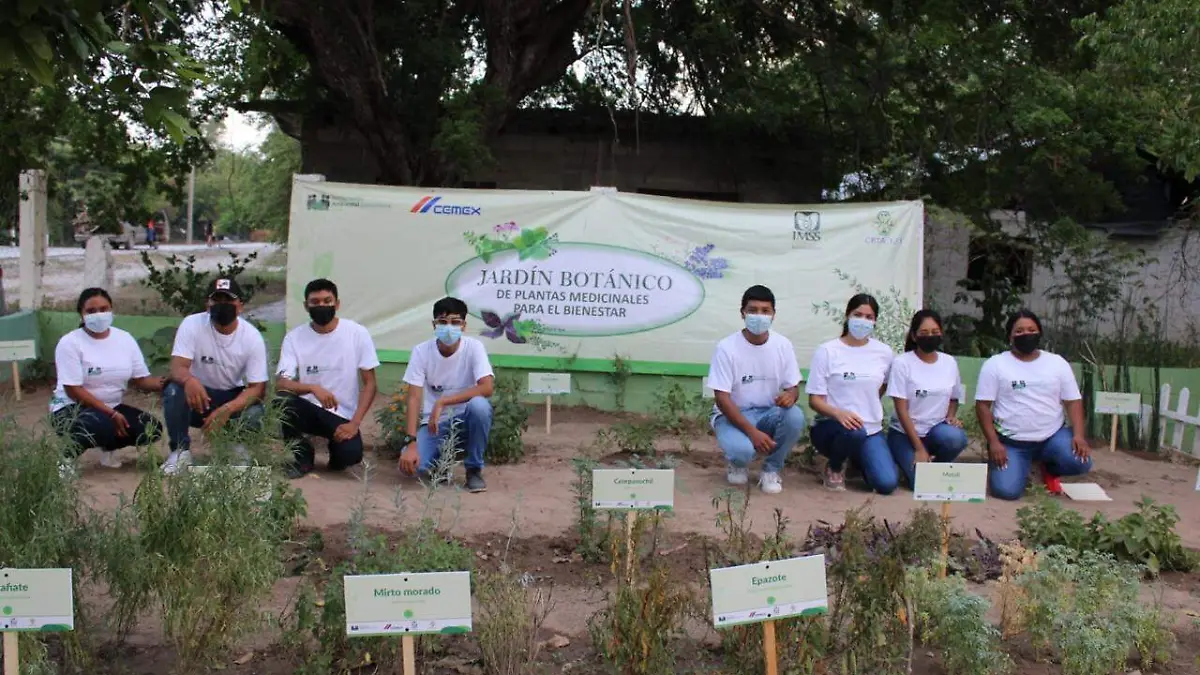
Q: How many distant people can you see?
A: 2